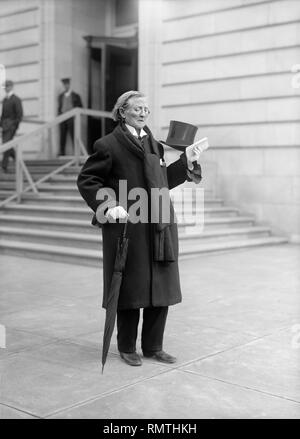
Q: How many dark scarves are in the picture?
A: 1